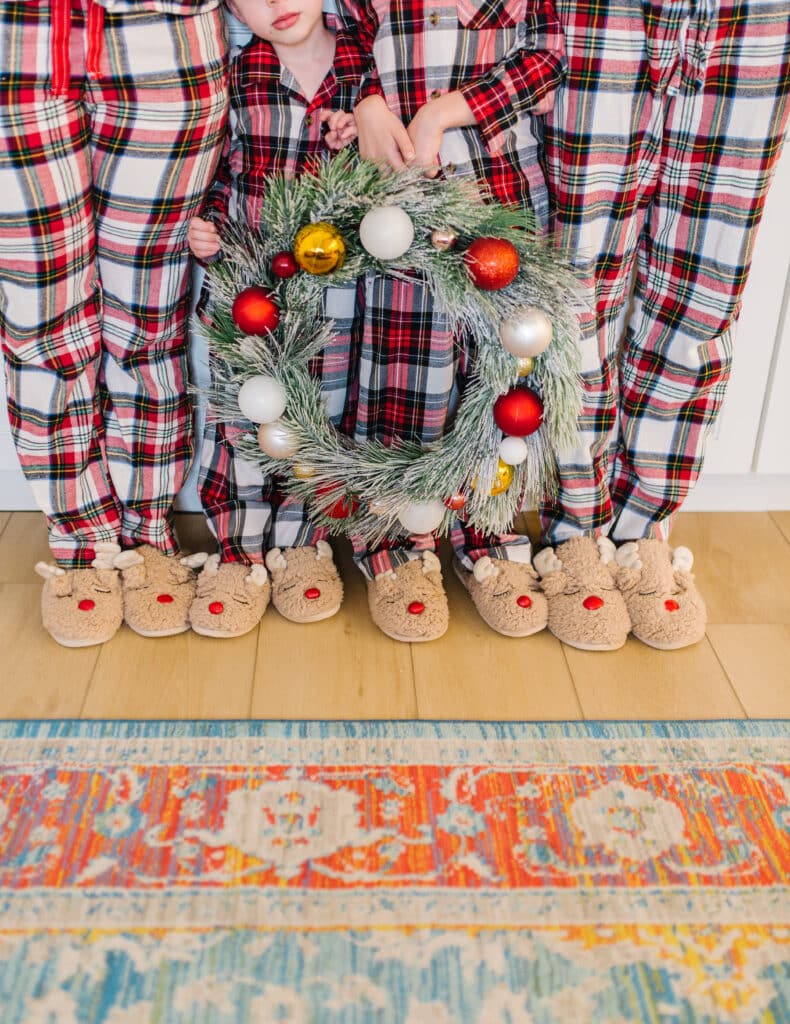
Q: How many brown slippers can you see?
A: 8